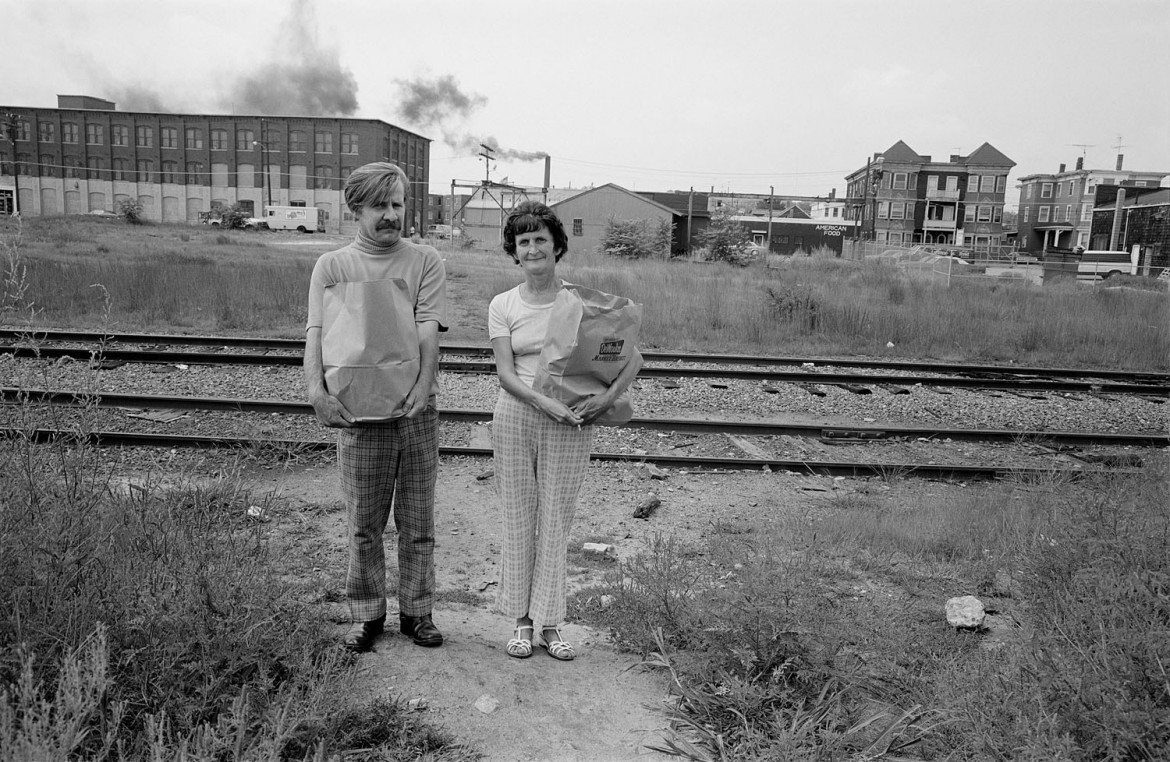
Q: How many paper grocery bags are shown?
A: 2